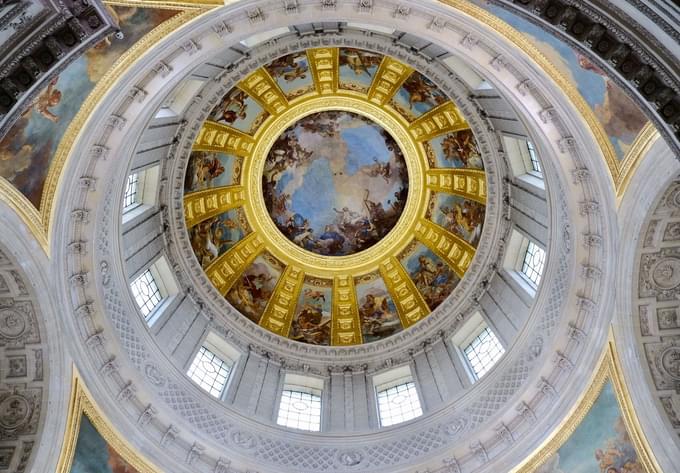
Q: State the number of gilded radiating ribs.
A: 12